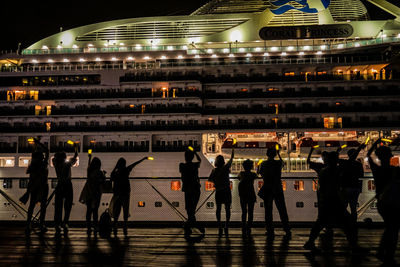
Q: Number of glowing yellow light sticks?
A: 12